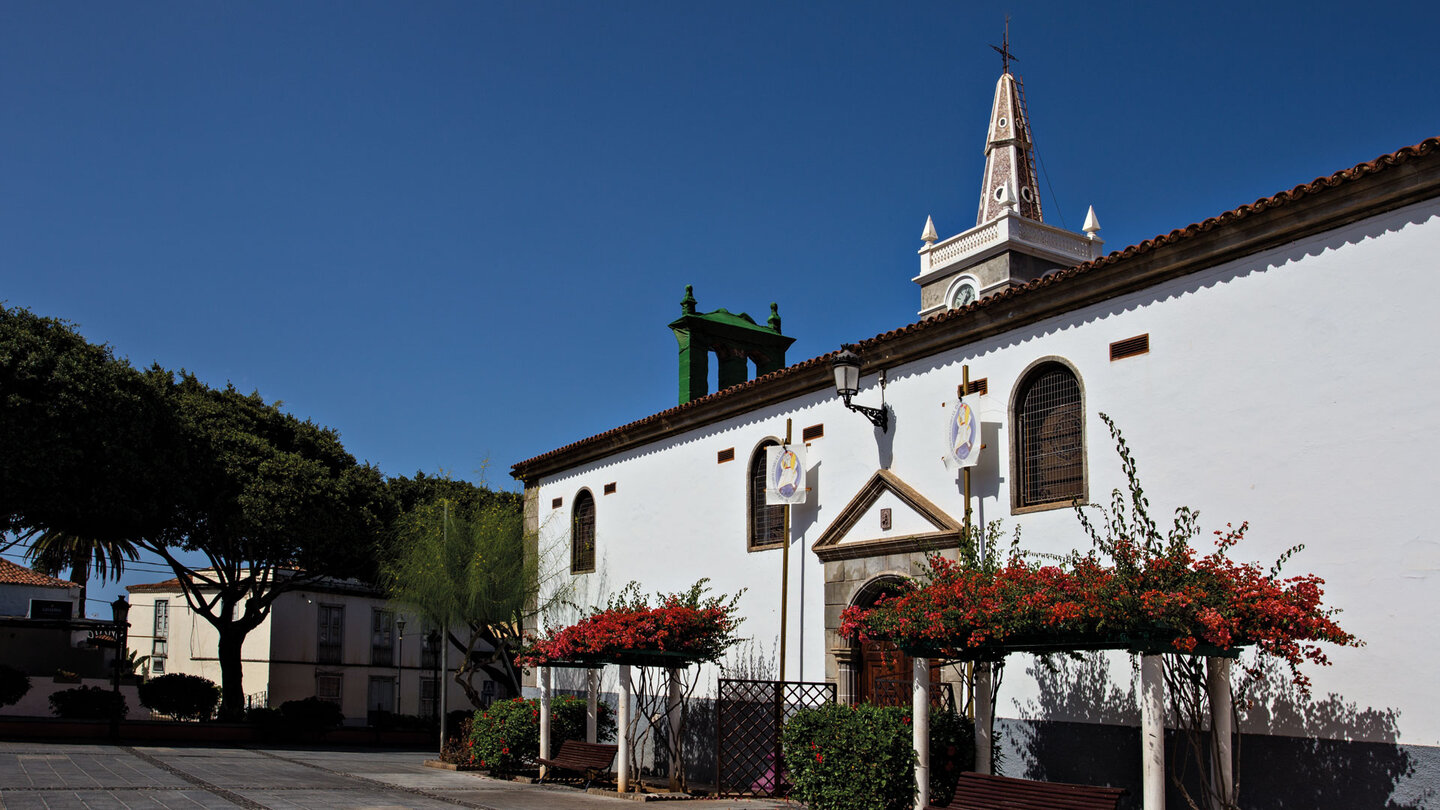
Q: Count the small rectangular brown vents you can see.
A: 6